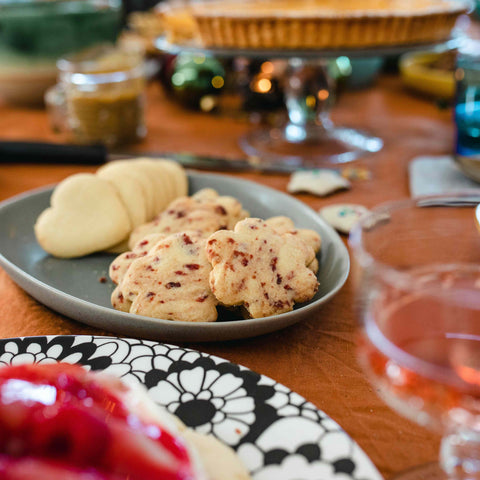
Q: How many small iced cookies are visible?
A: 2